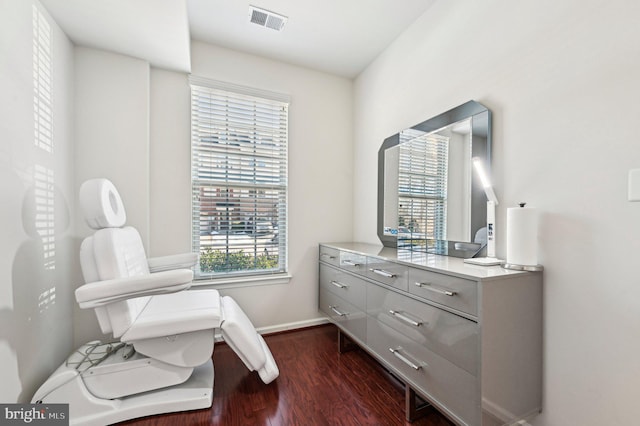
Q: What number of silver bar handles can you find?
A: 8